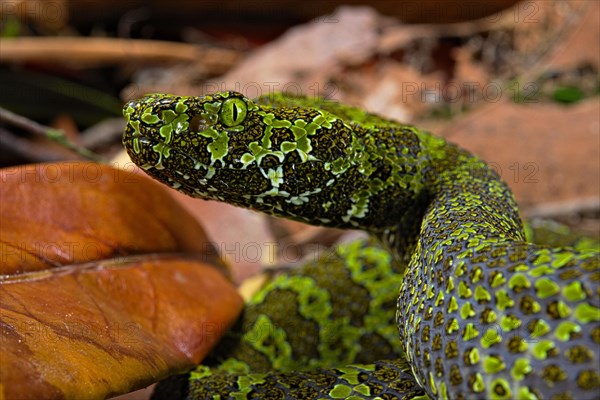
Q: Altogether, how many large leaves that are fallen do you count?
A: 1